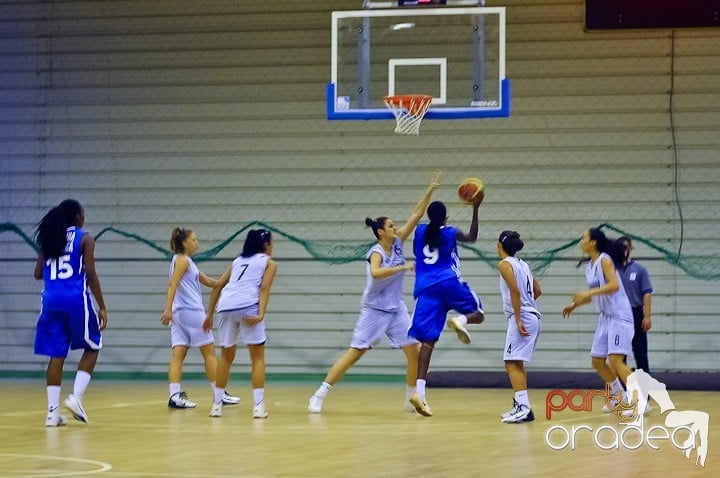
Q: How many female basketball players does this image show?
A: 7